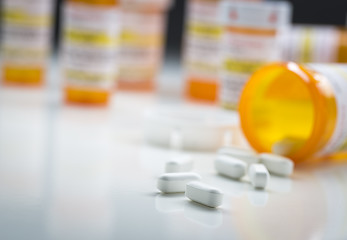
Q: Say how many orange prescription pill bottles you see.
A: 7